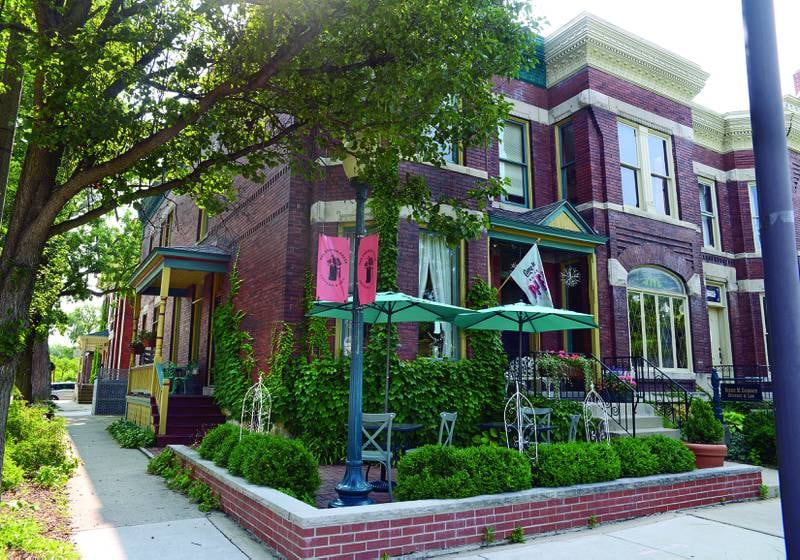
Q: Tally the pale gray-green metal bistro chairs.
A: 4